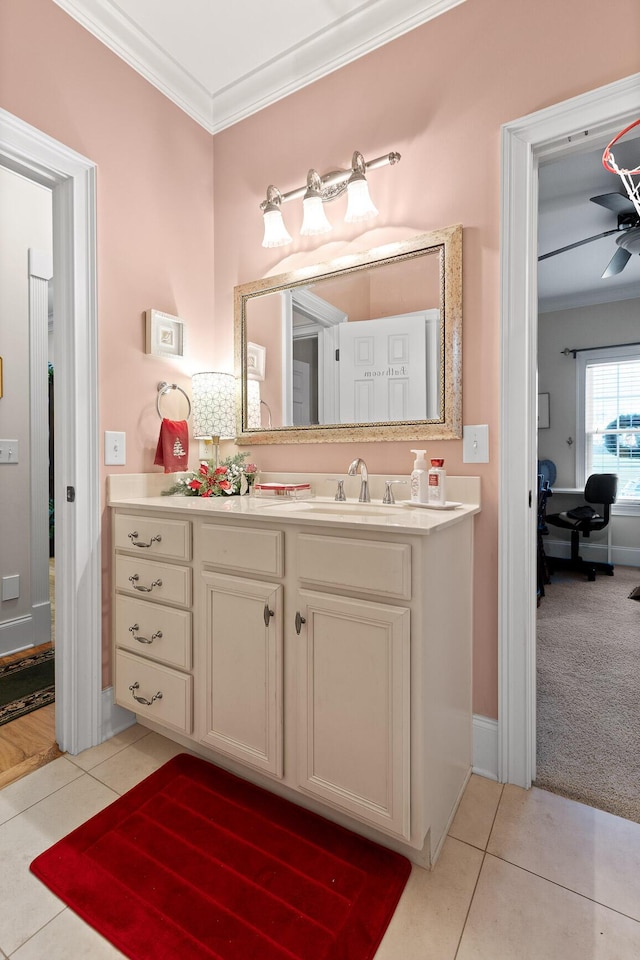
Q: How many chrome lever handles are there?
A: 2